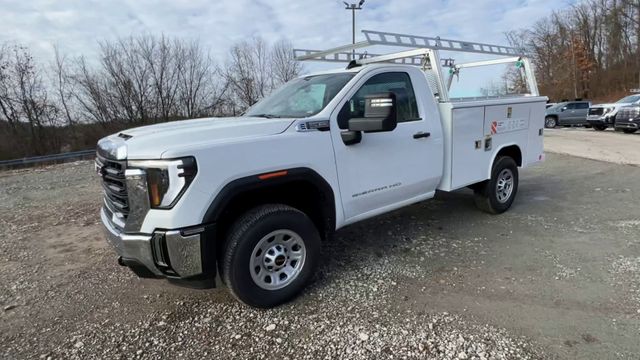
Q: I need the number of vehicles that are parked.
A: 4